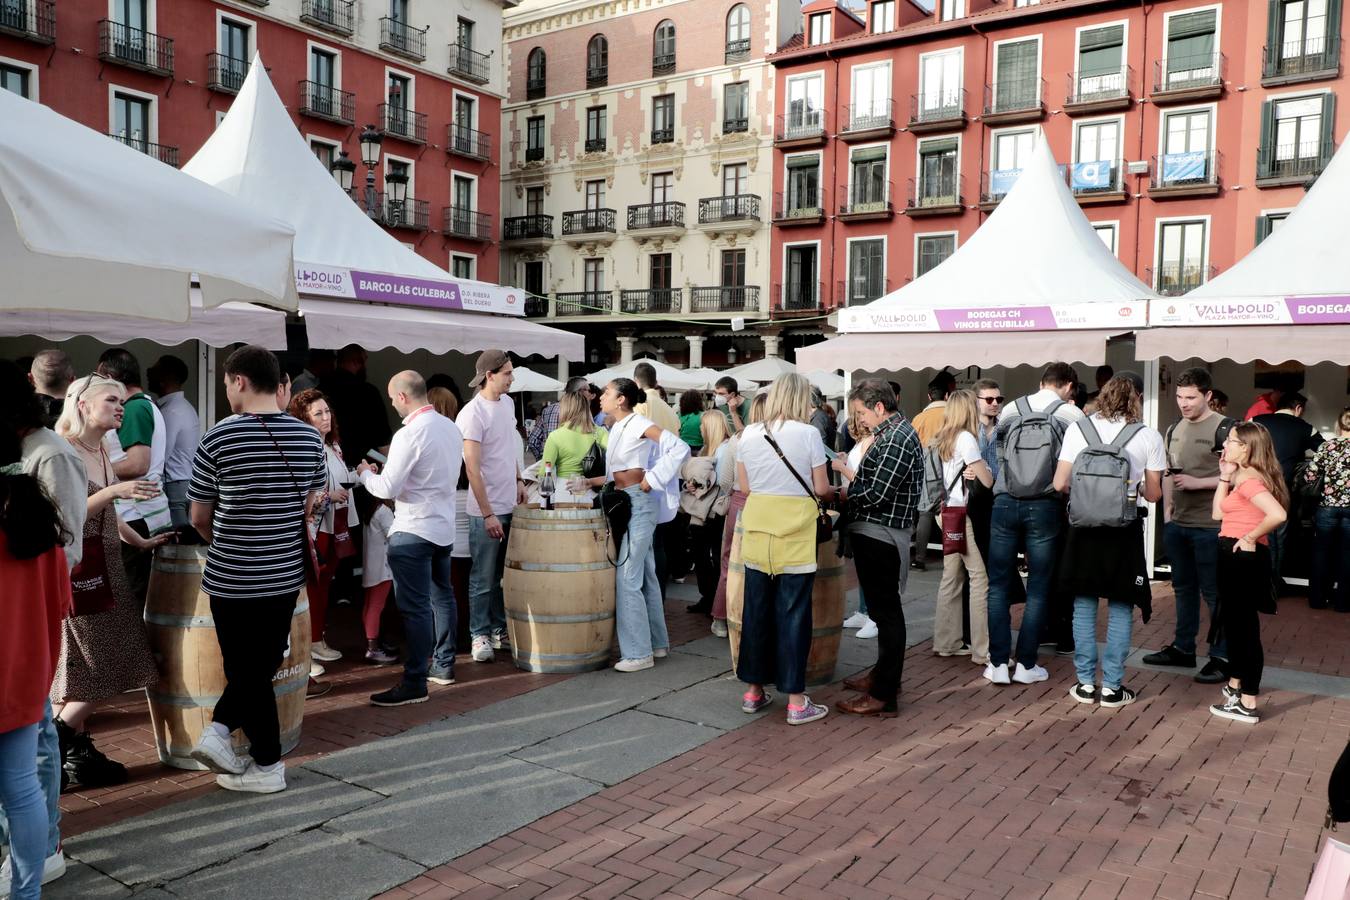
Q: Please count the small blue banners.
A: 3